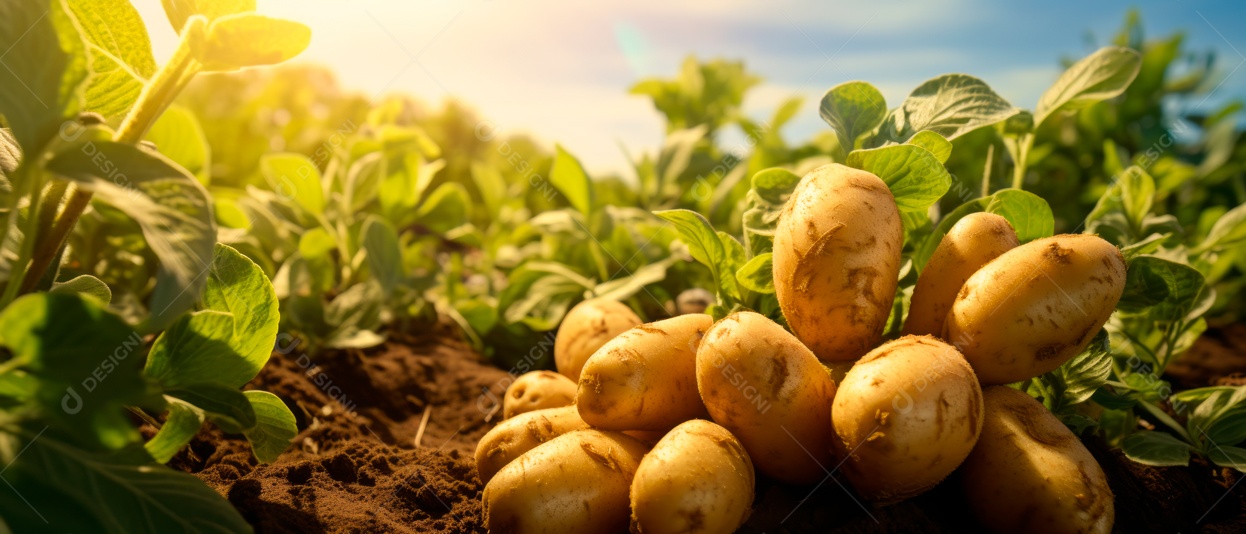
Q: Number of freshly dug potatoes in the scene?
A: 12